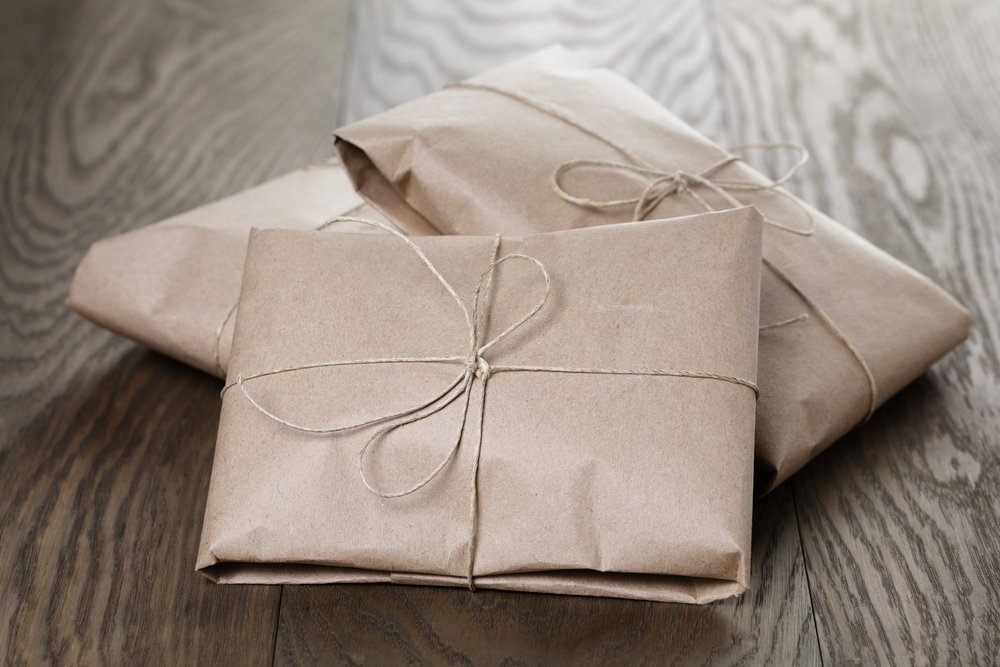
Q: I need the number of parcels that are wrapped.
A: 3